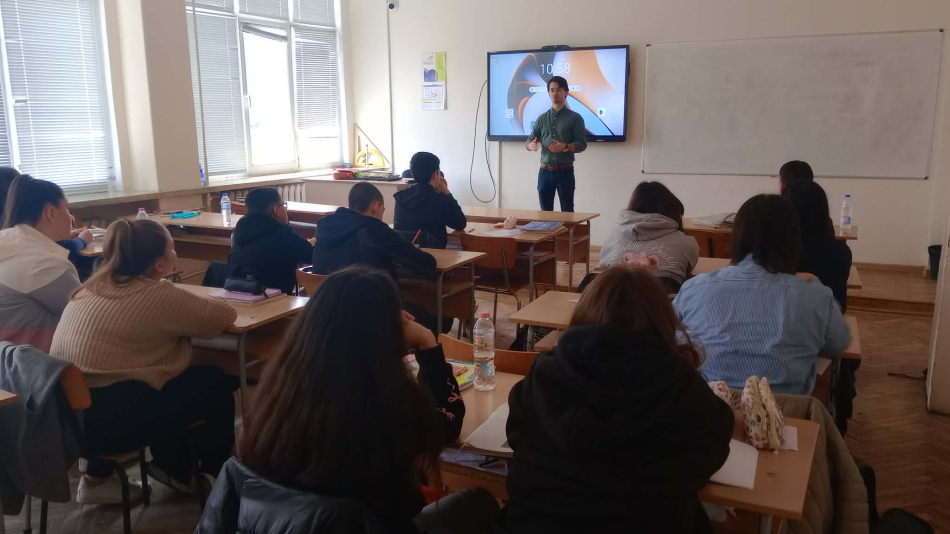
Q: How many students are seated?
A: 12